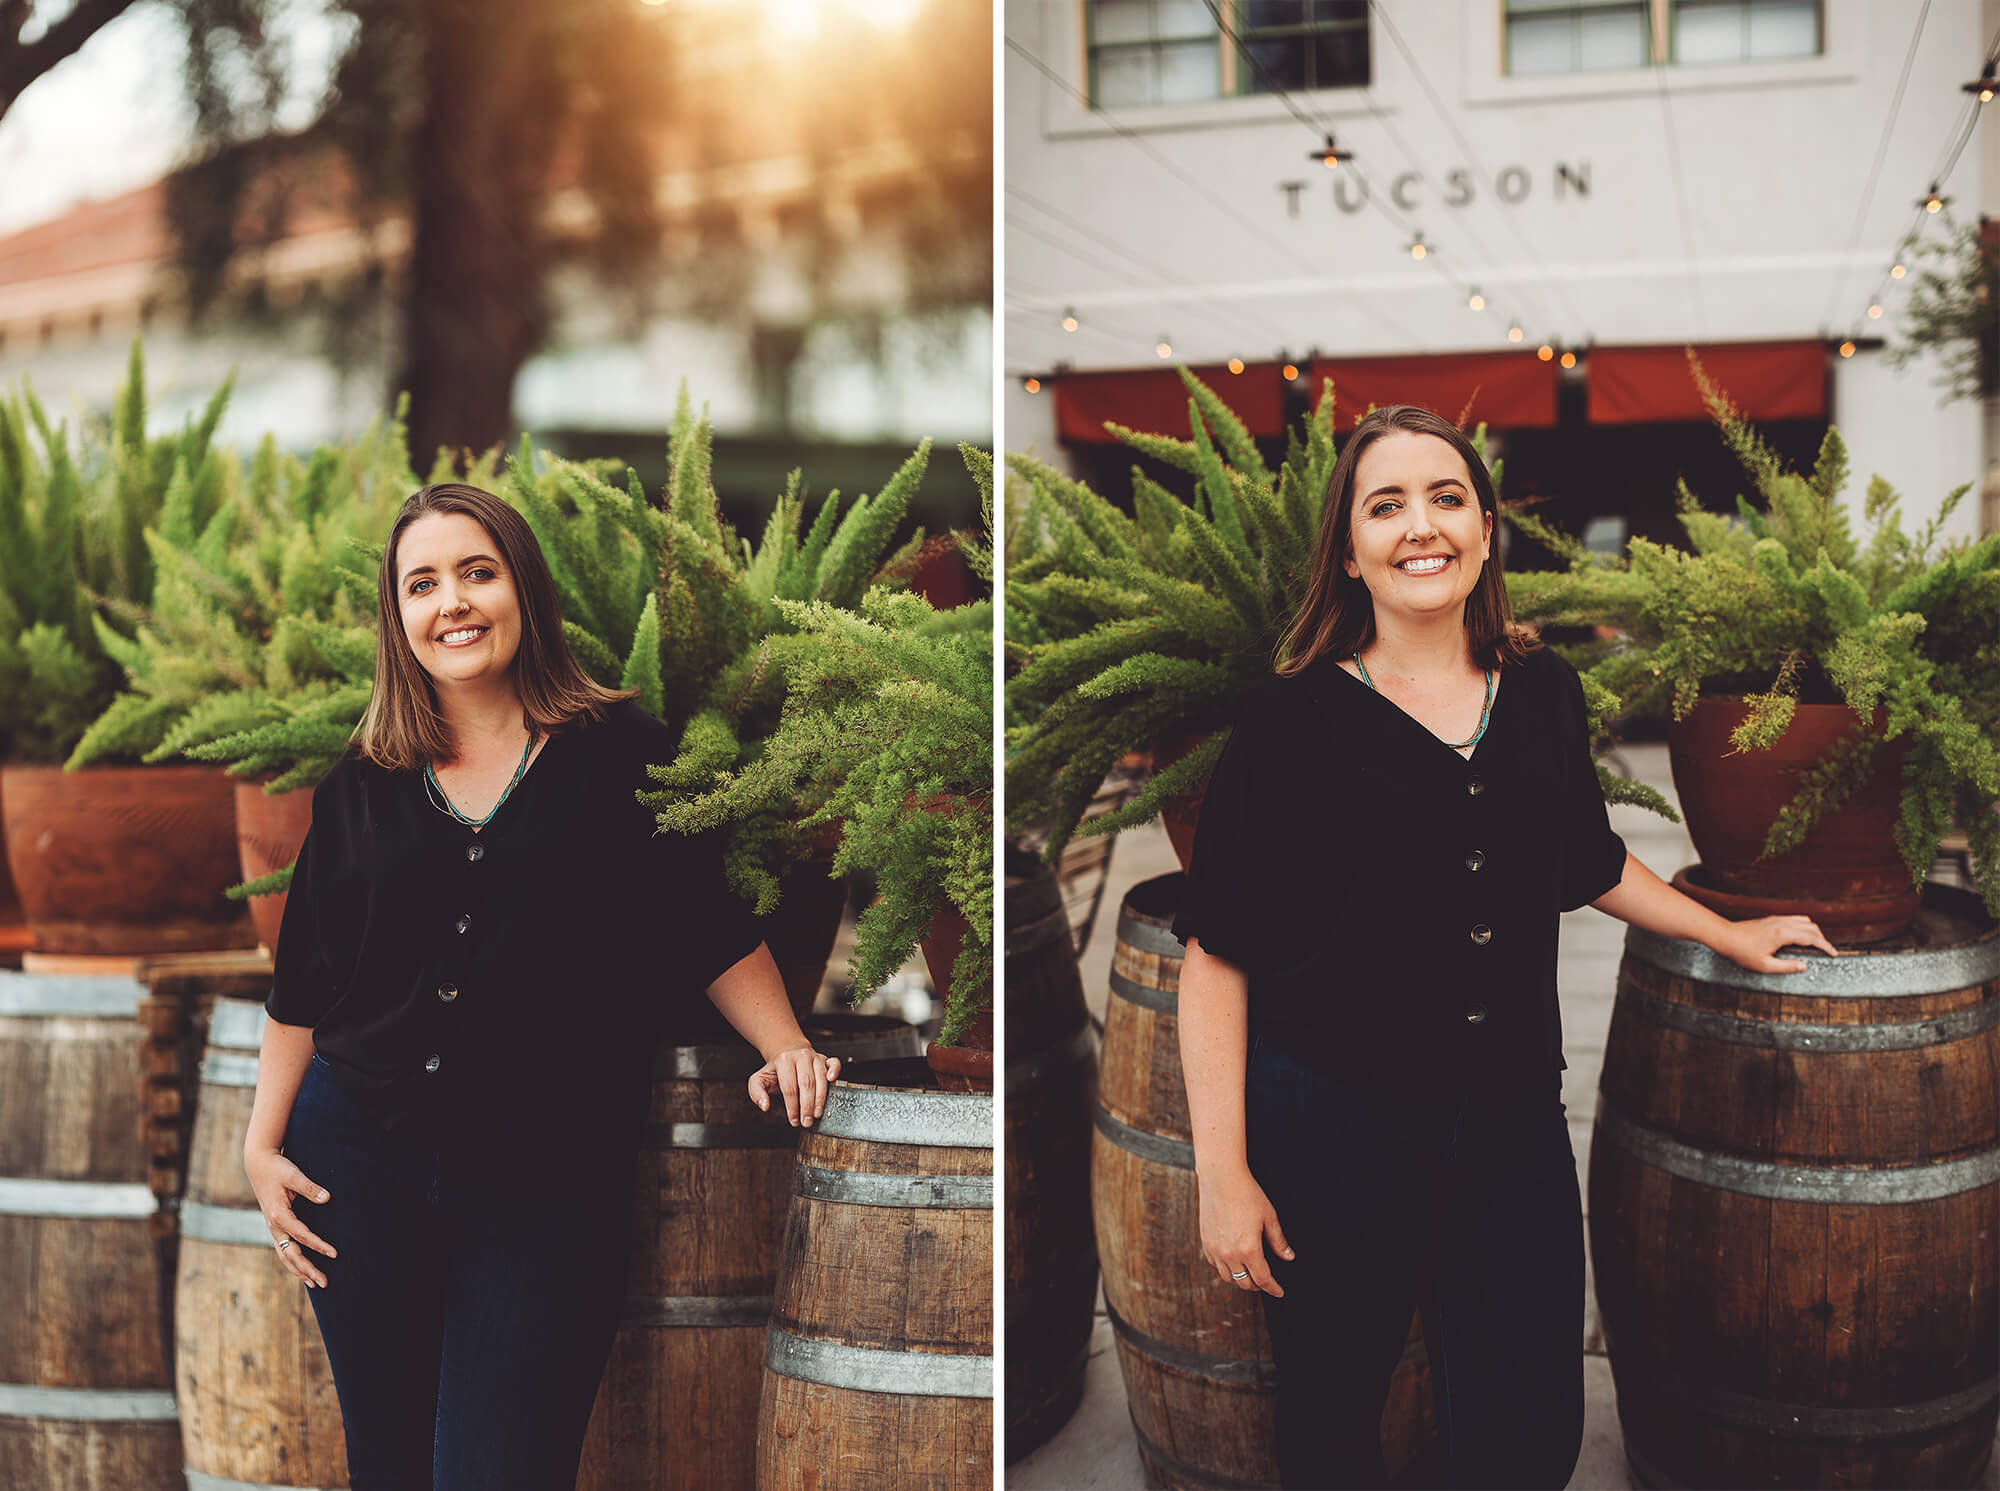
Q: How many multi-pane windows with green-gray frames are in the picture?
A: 2